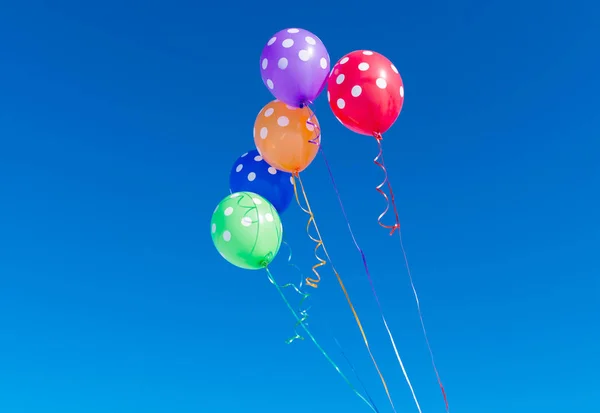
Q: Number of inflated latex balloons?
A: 5